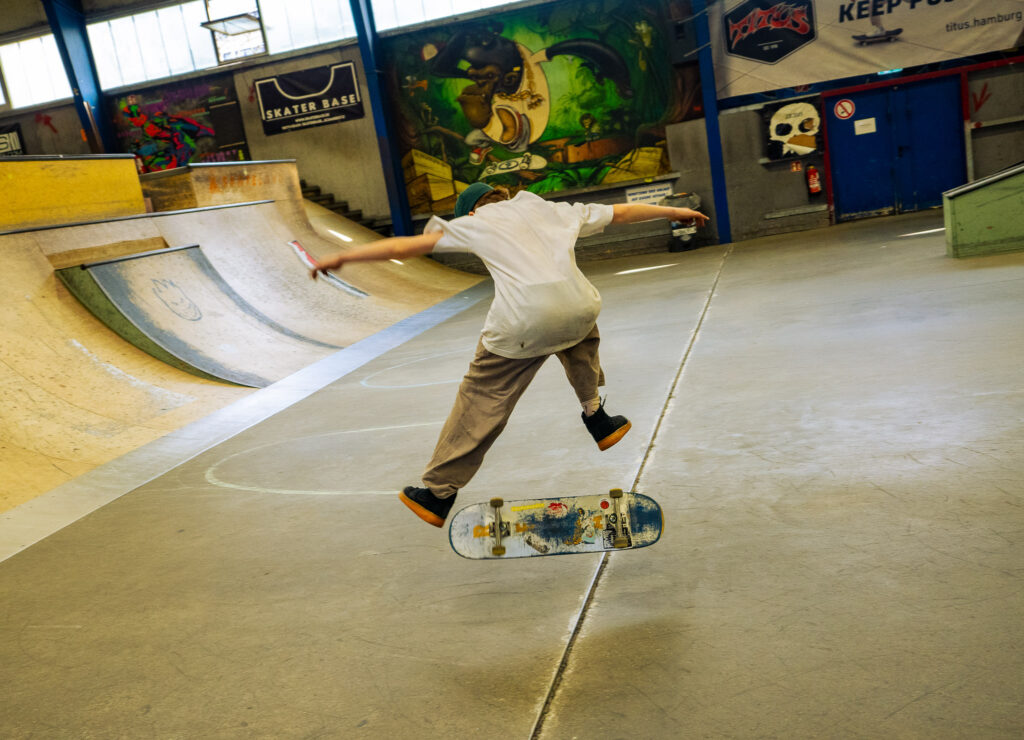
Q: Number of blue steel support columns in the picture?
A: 3